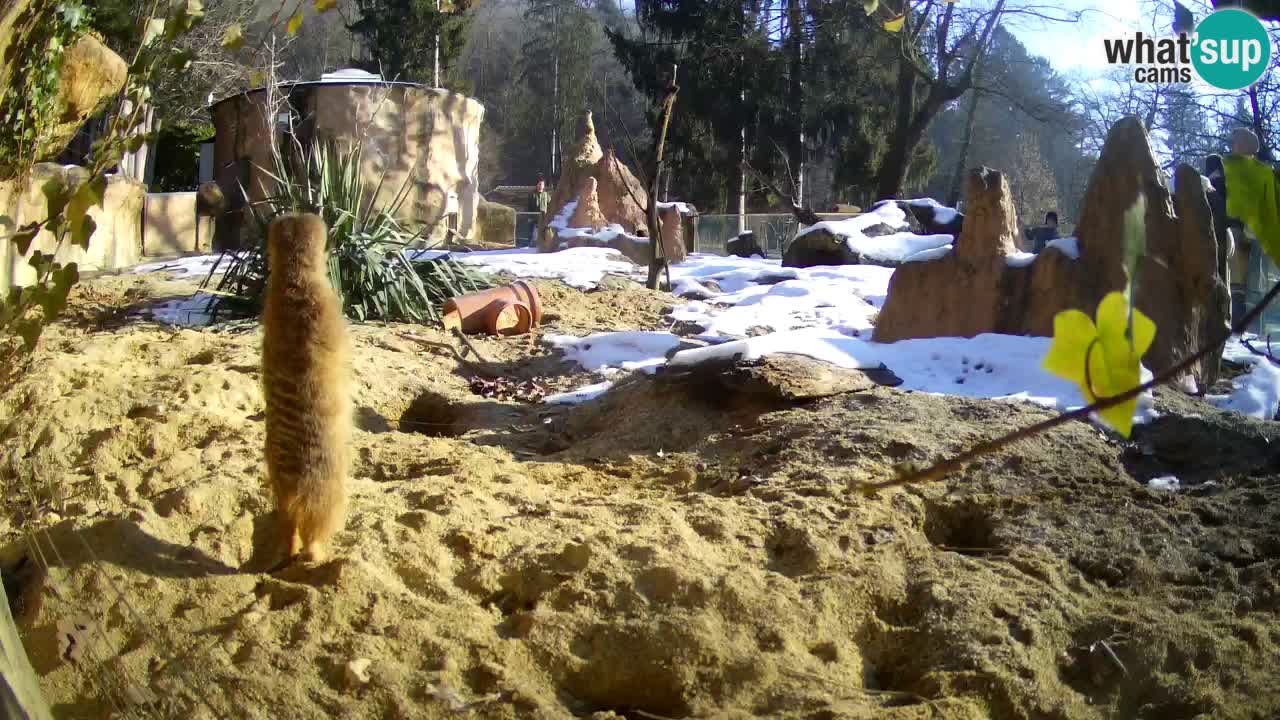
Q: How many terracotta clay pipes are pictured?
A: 1